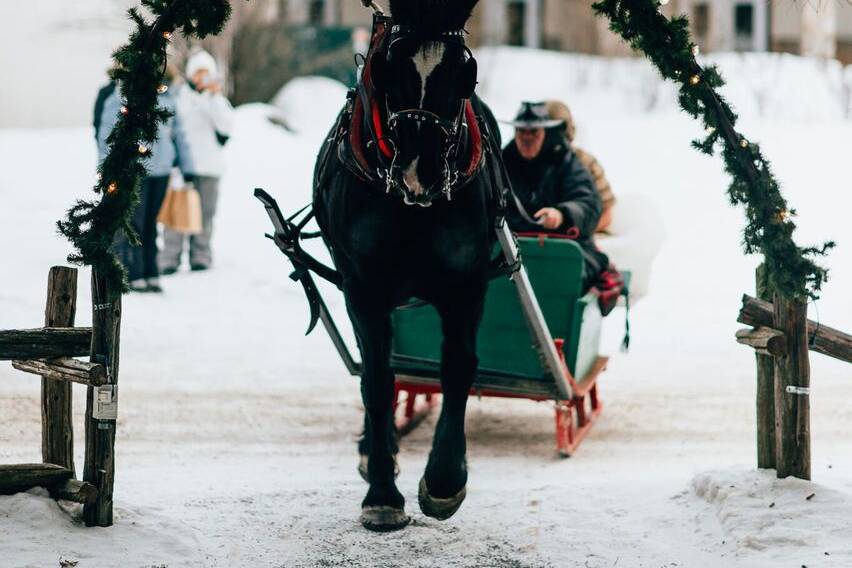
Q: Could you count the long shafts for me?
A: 2